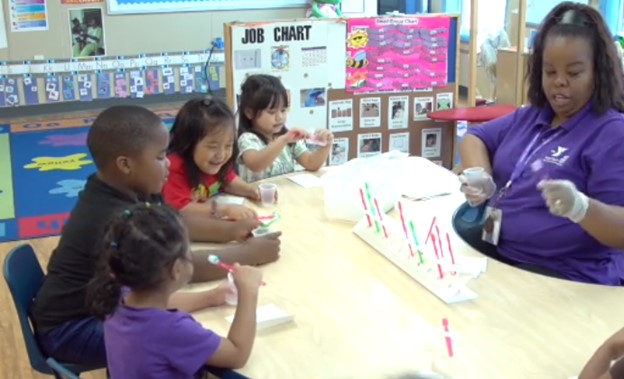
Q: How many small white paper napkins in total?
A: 3